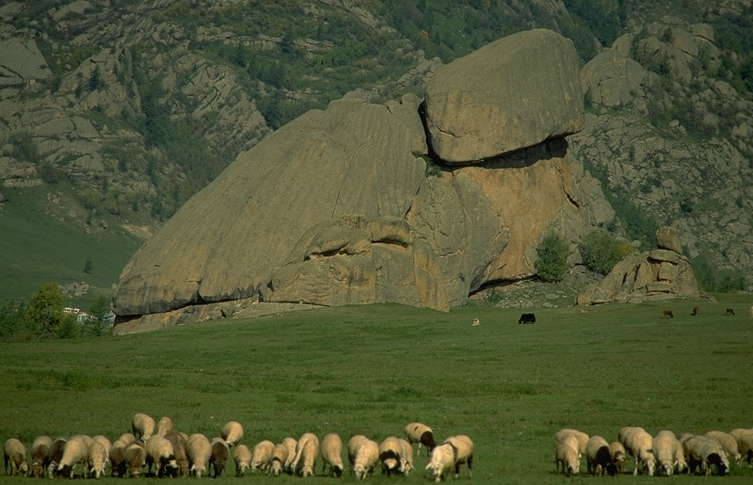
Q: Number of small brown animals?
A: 3